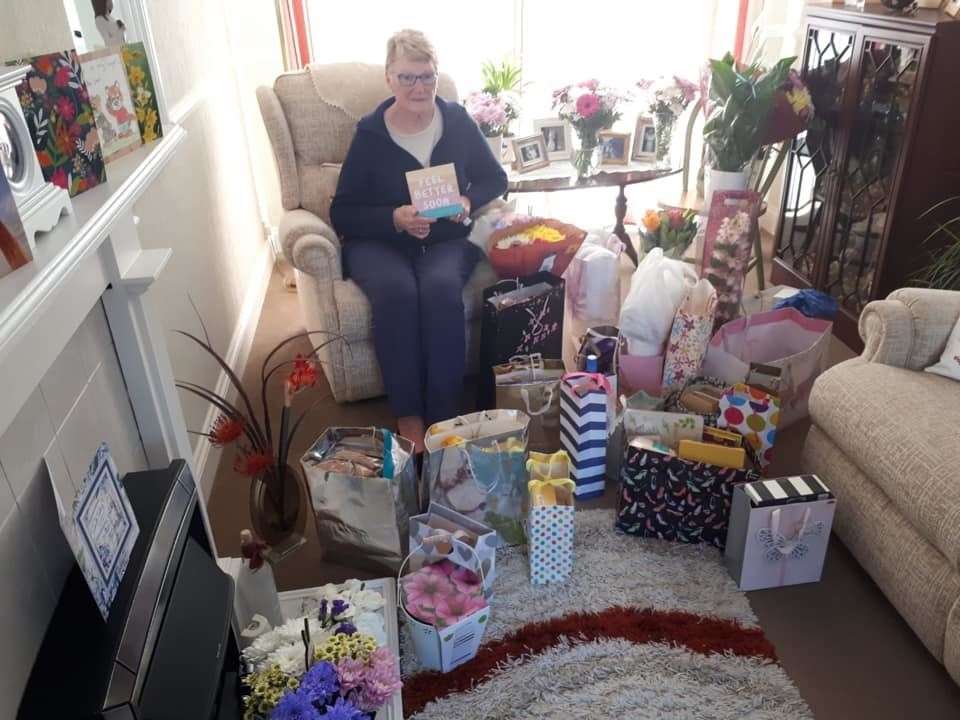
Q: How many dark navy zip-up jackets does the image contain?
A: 1